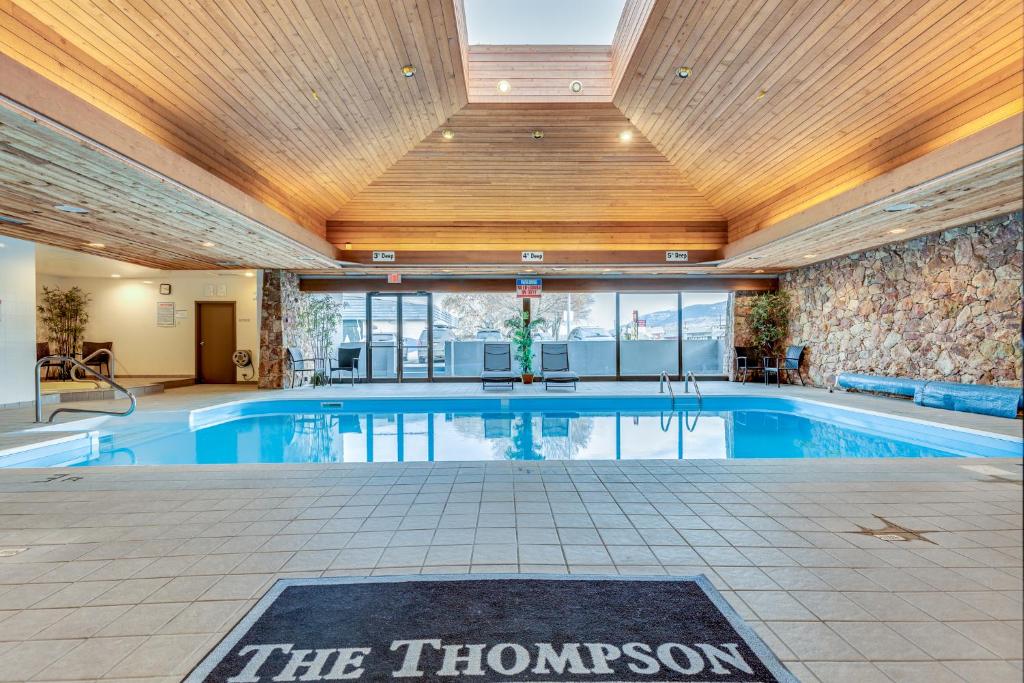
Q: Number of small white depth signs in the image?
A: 3